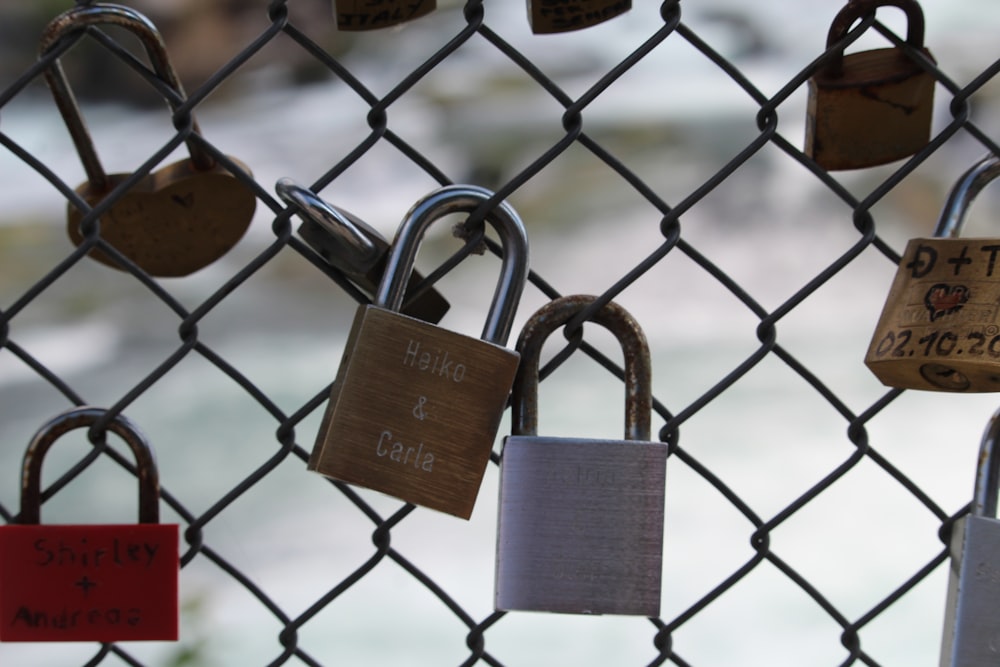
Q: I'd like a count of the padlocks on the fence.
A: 10